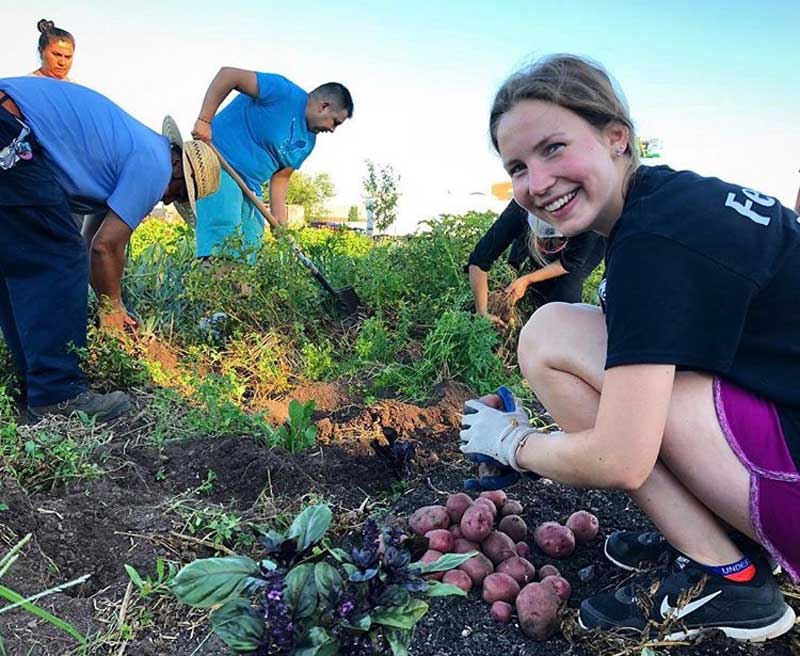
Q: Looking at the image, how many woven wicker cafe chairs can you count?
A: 0